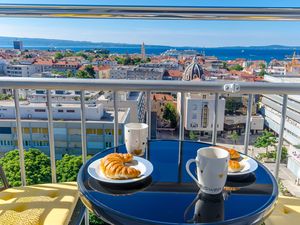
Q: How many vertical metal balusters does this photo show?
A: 9